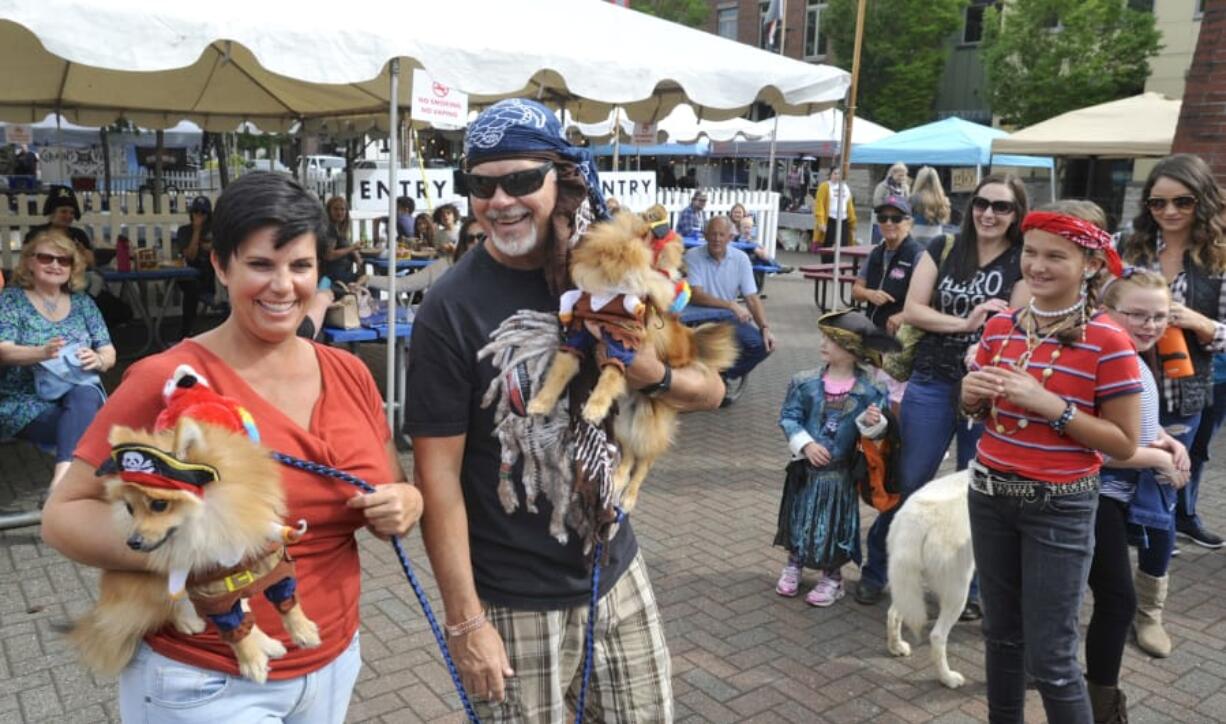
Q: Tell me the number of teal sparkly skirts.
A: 1